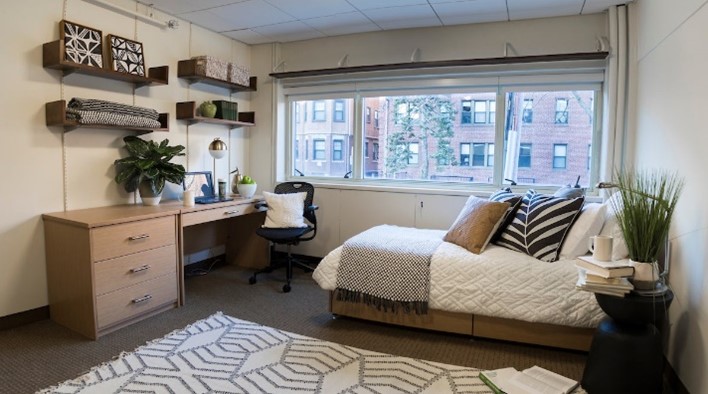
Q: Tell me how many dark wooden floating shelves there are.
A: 4